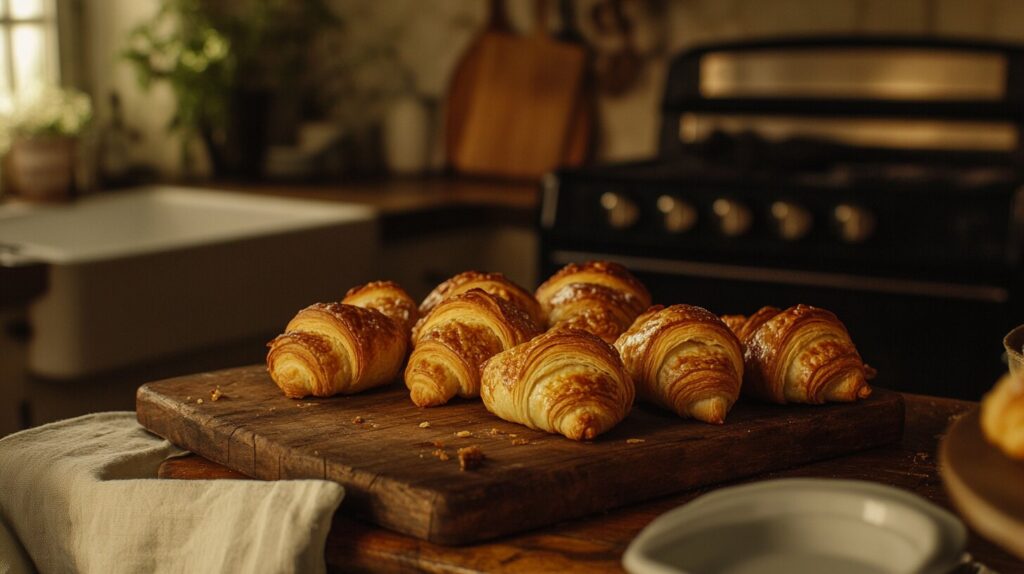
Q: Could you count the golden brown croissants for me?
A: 8